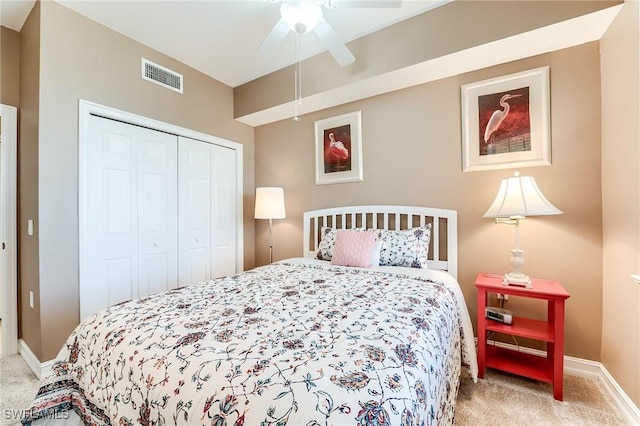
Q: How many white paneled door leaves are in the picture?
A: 4